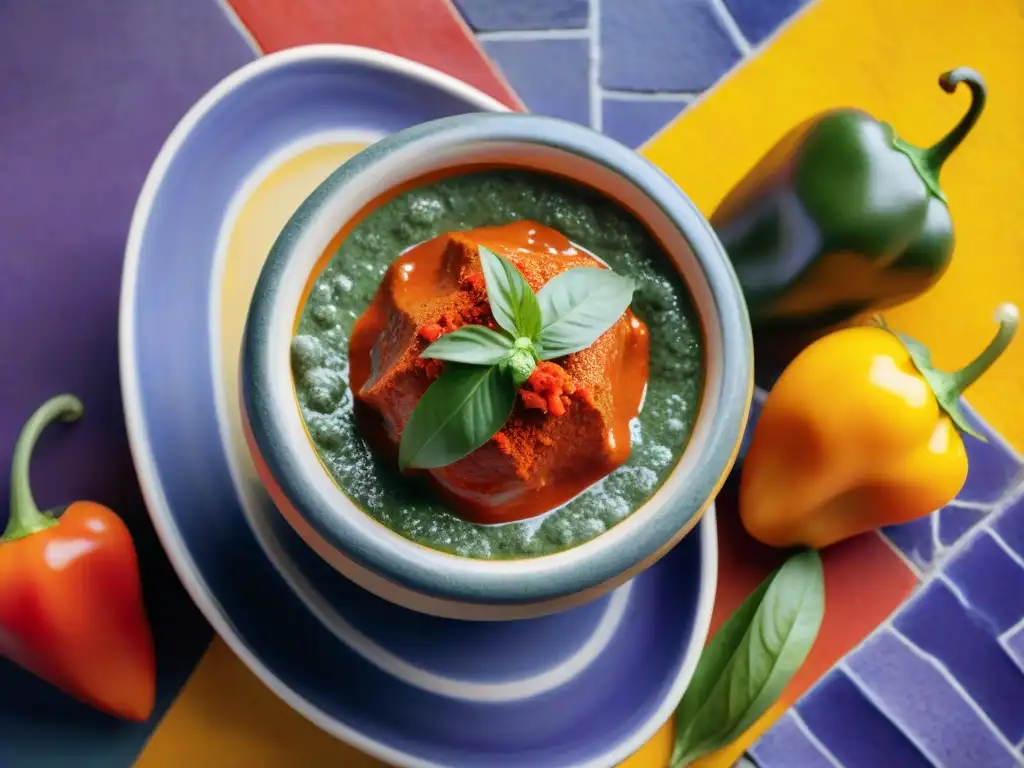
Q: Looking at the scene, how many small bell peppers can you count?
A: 3